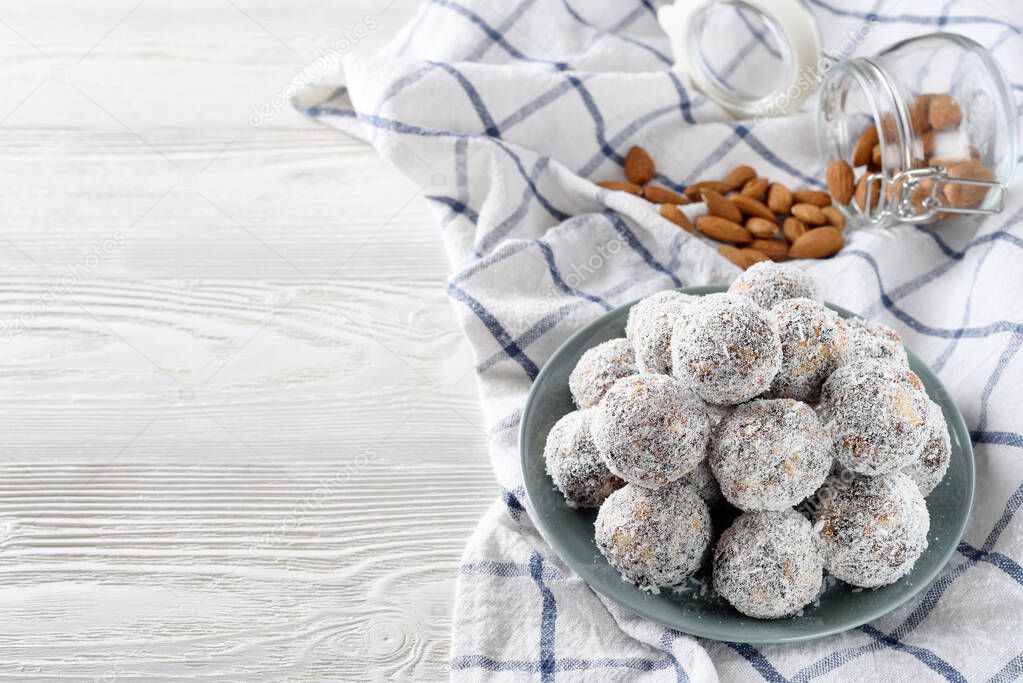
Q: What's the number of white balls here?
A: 15